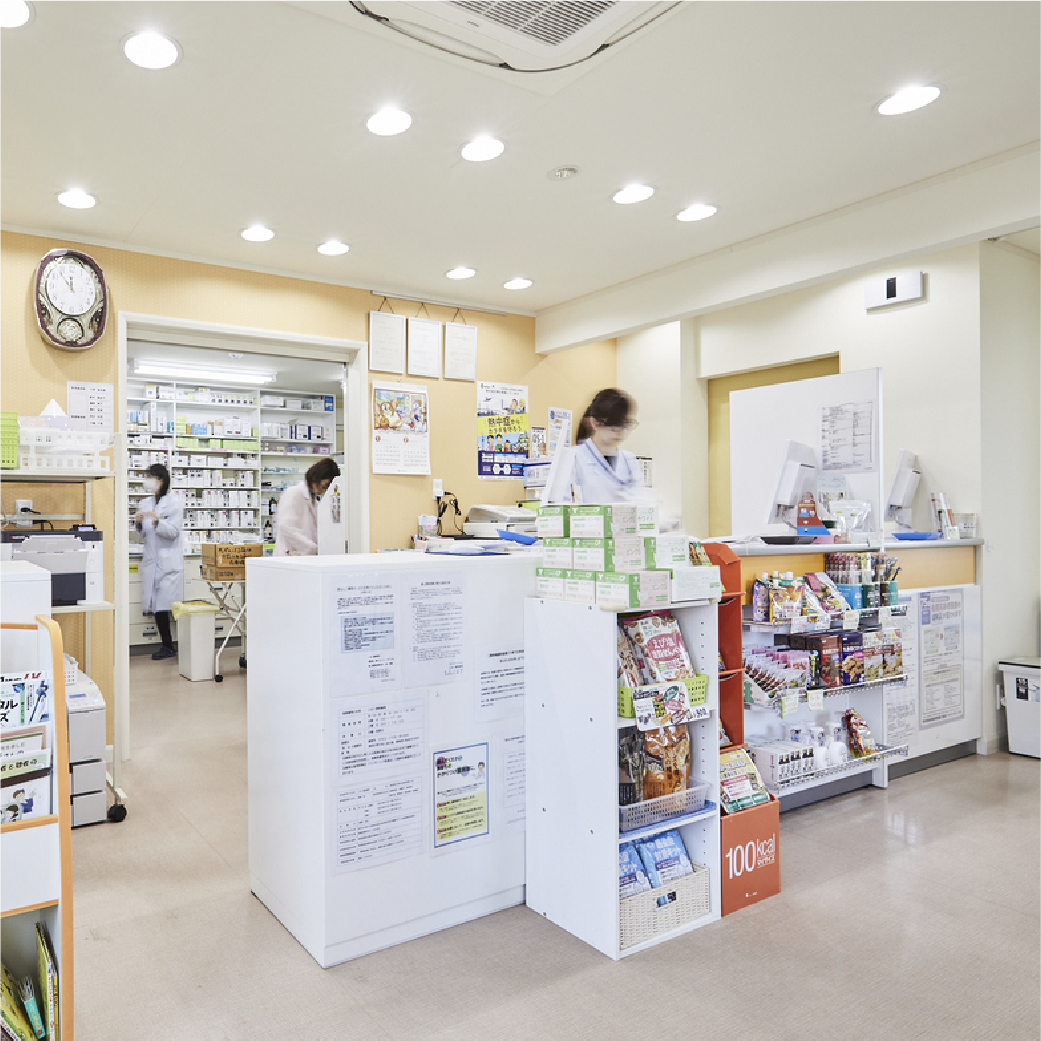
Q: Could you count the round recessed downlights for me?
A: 12